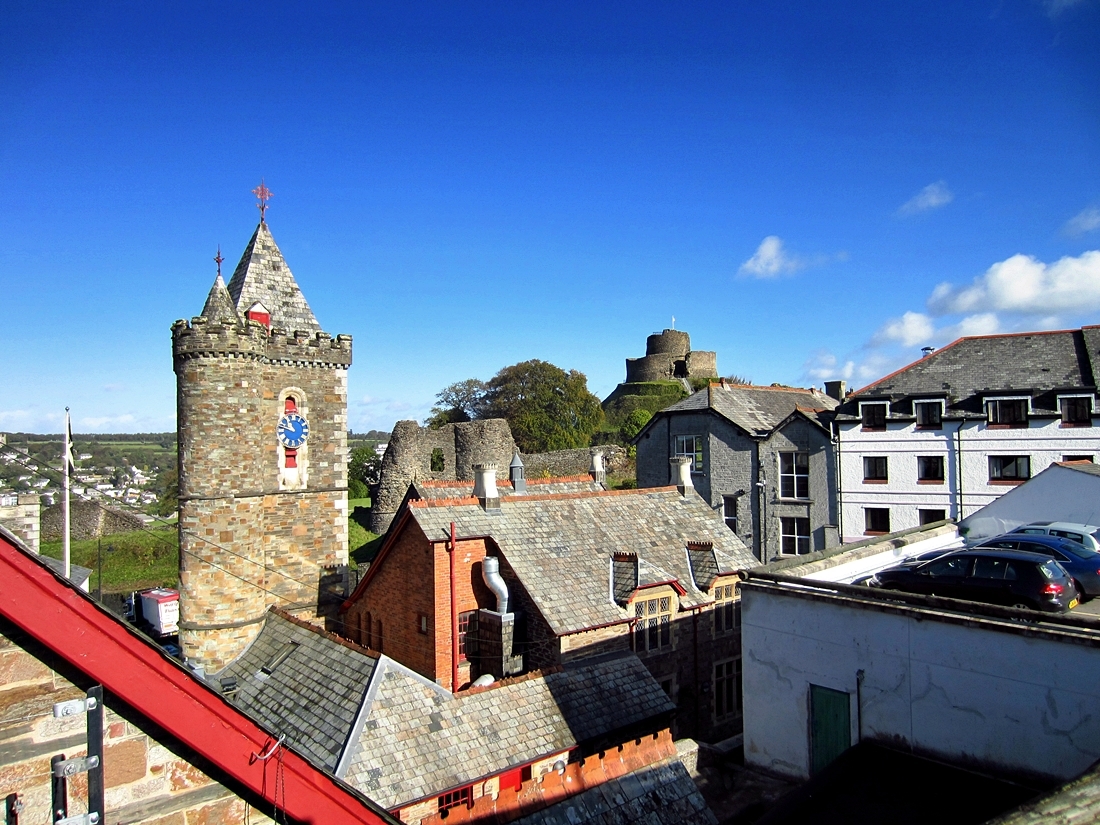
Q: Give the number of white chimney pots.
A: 3